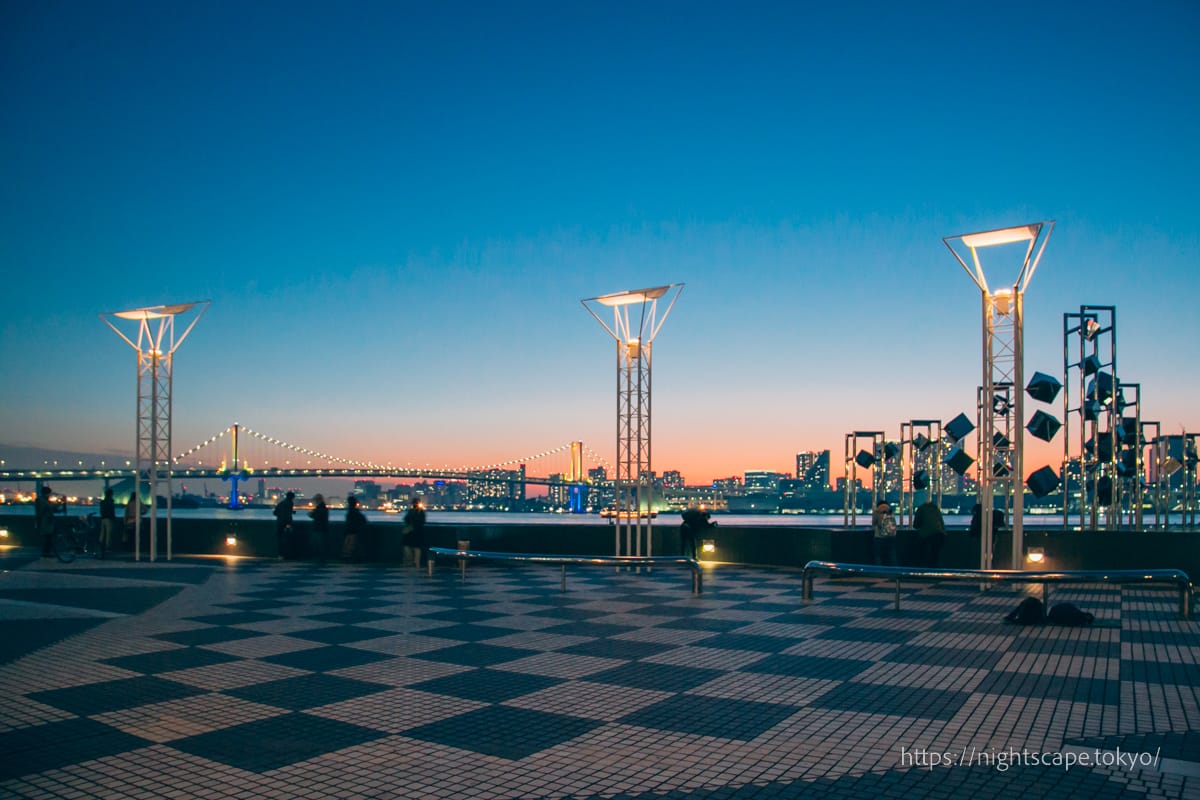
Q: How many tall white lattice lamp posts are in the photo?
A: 3